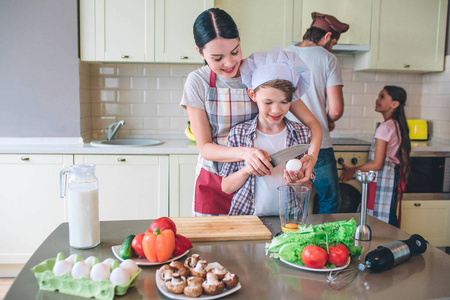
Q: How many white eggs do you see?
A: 9